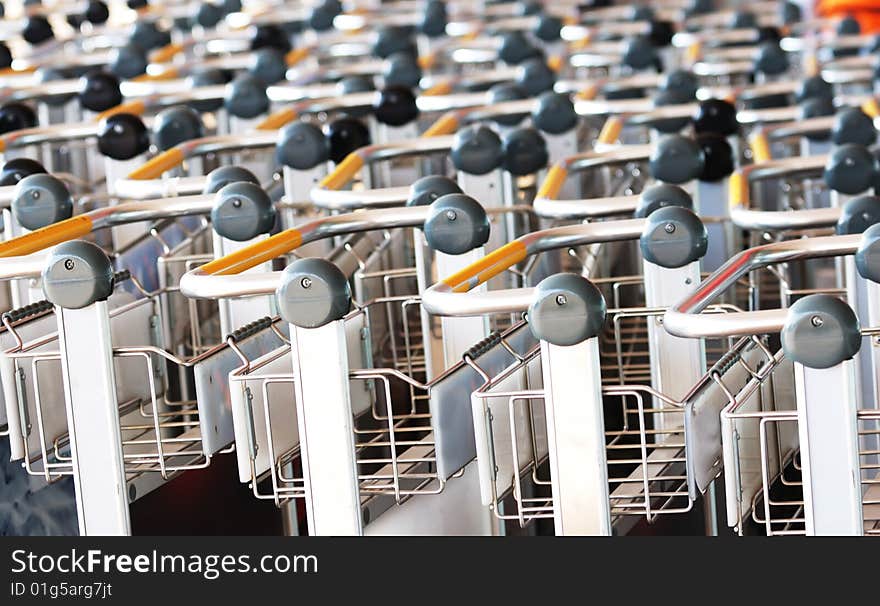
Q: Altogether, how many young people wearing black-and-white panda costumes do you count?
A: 0